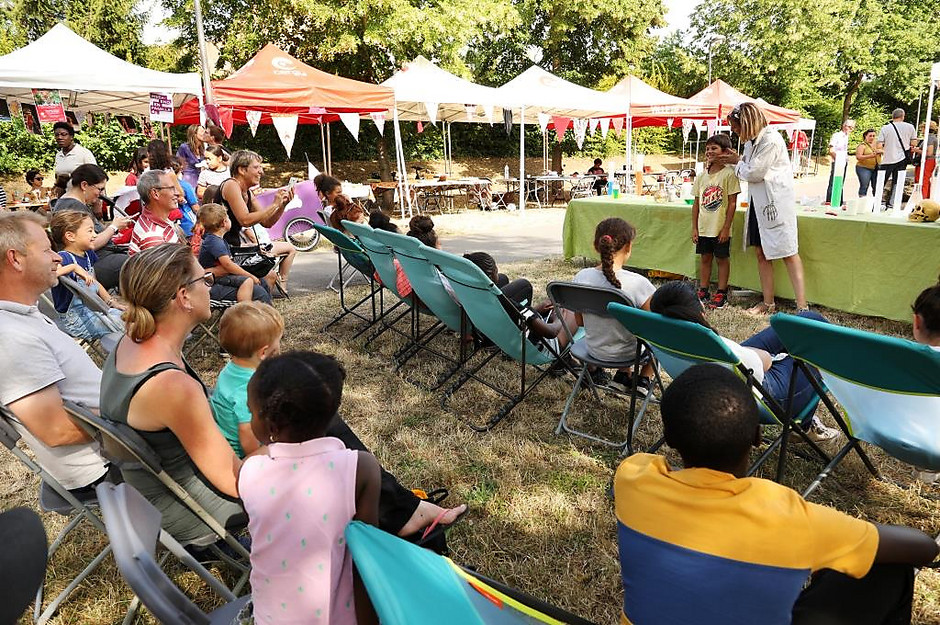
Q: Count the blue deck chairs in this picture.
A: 7